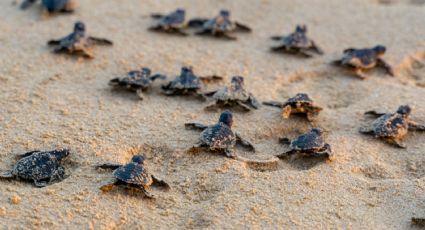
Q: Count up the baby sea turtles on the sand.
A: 15